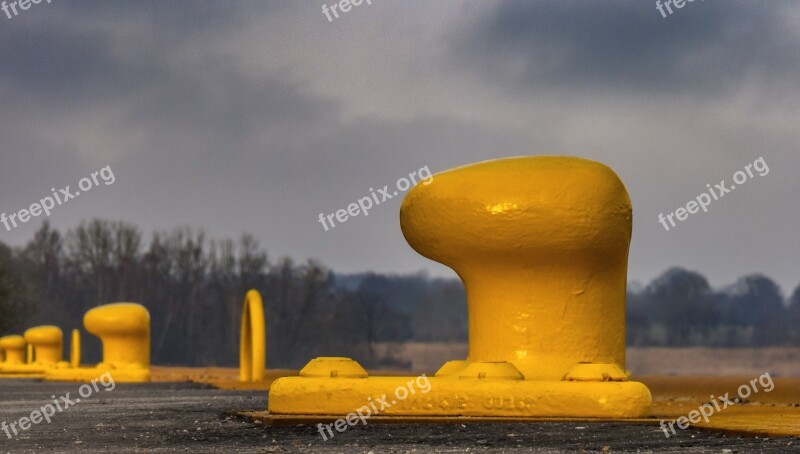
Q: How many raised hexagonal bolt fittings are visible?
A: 4